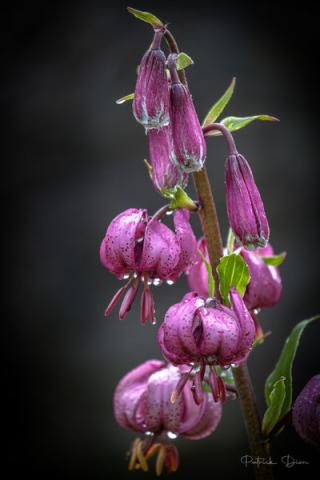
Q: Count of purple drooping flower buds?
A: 4